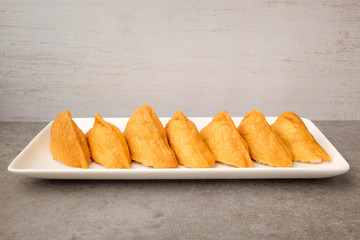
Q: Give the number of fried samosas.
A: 7